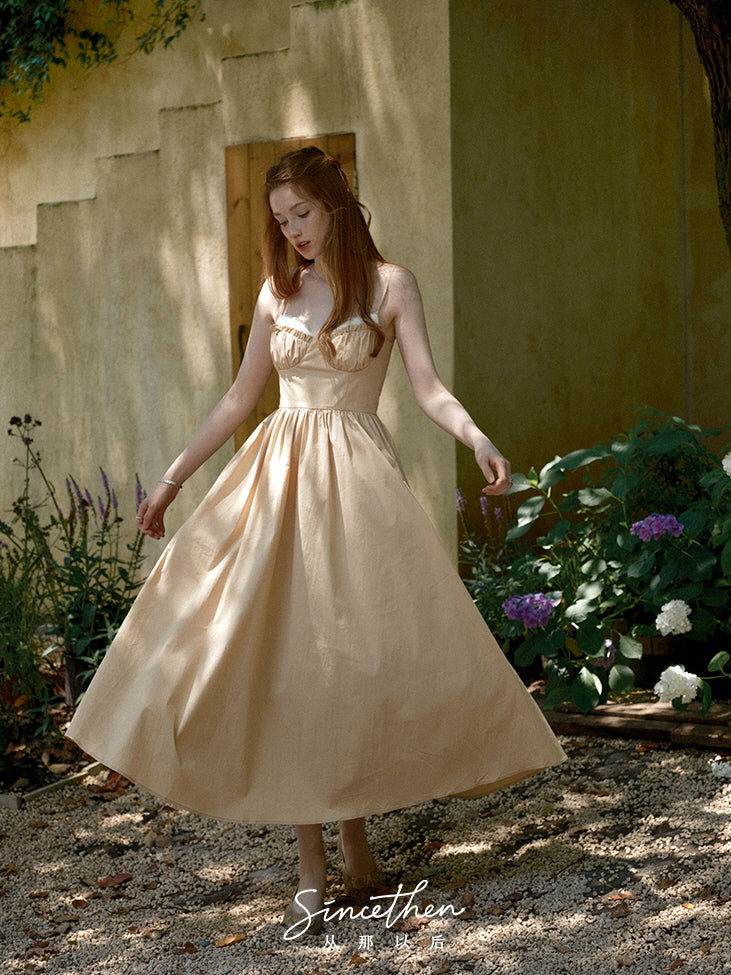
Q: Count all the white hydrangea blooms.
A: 3